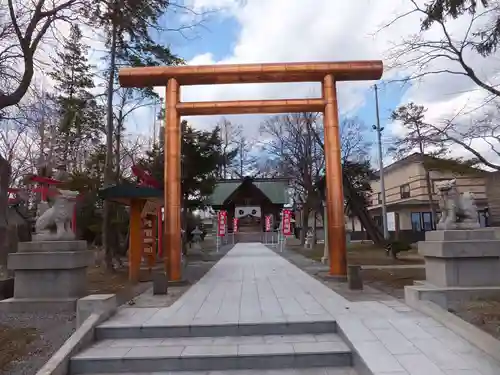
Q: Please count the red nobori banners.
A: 4